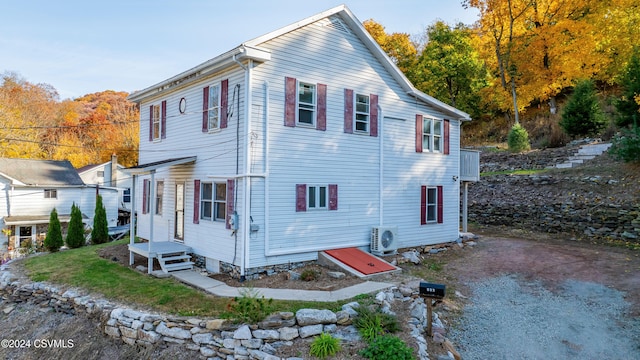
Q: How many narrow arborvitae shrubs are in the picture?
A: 3